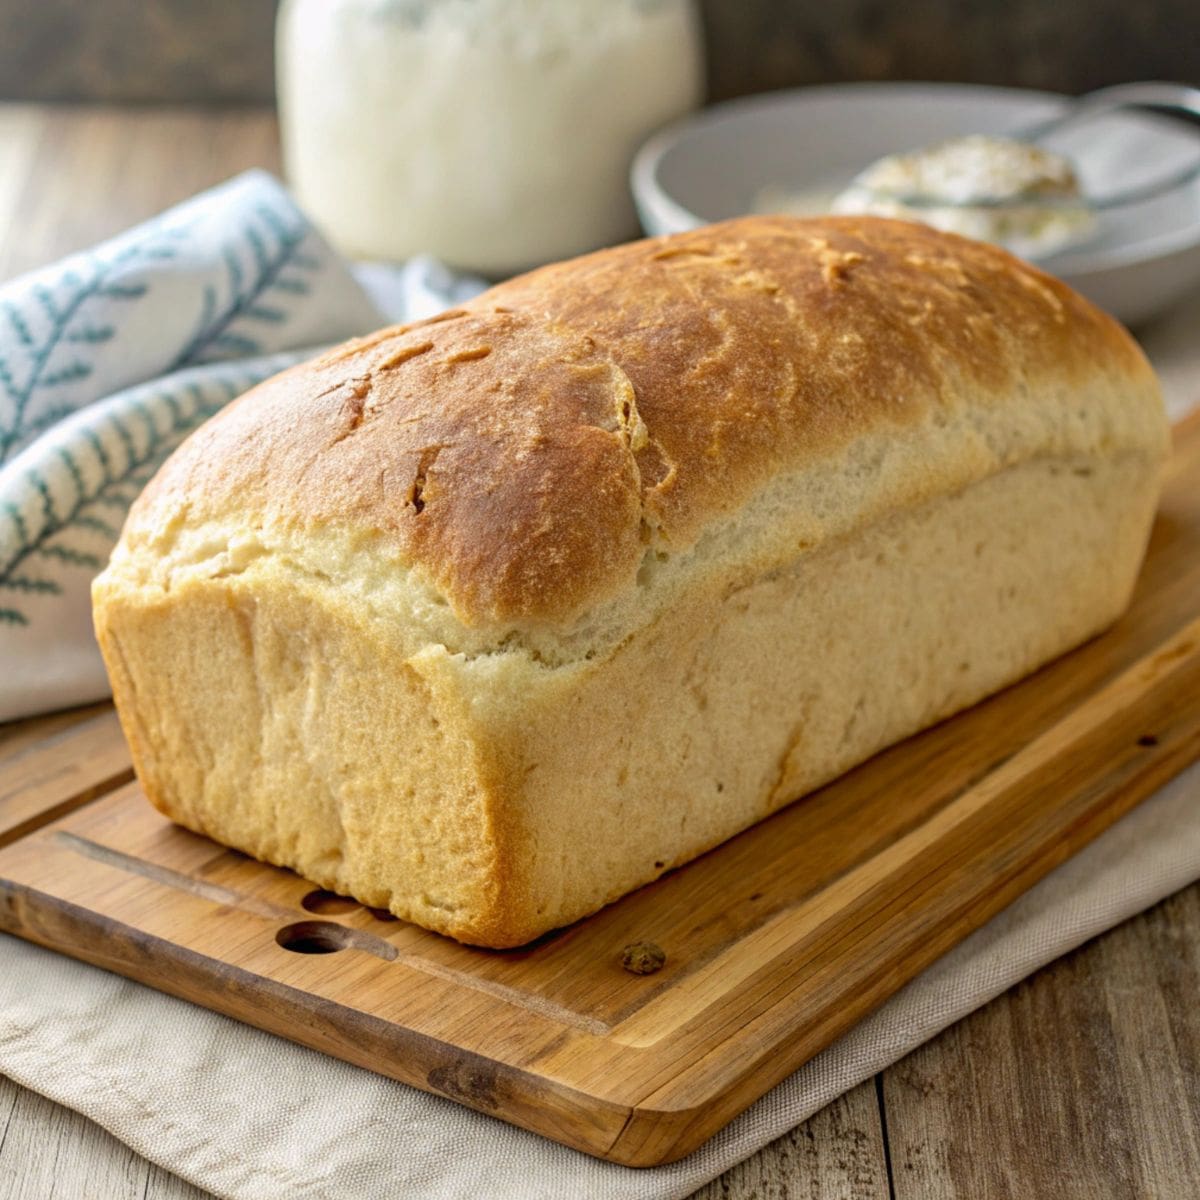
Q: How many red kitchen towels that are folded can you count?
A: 0